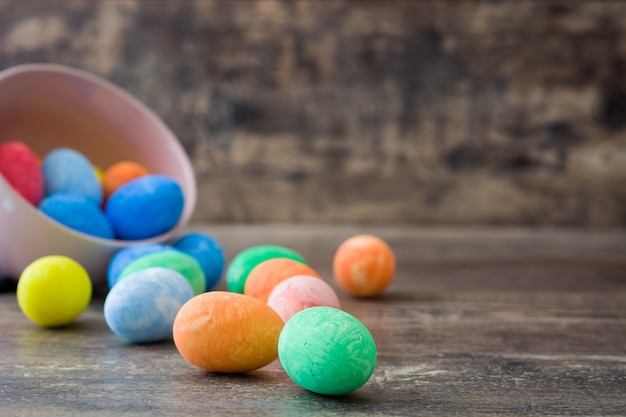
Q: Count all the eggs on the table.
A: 11